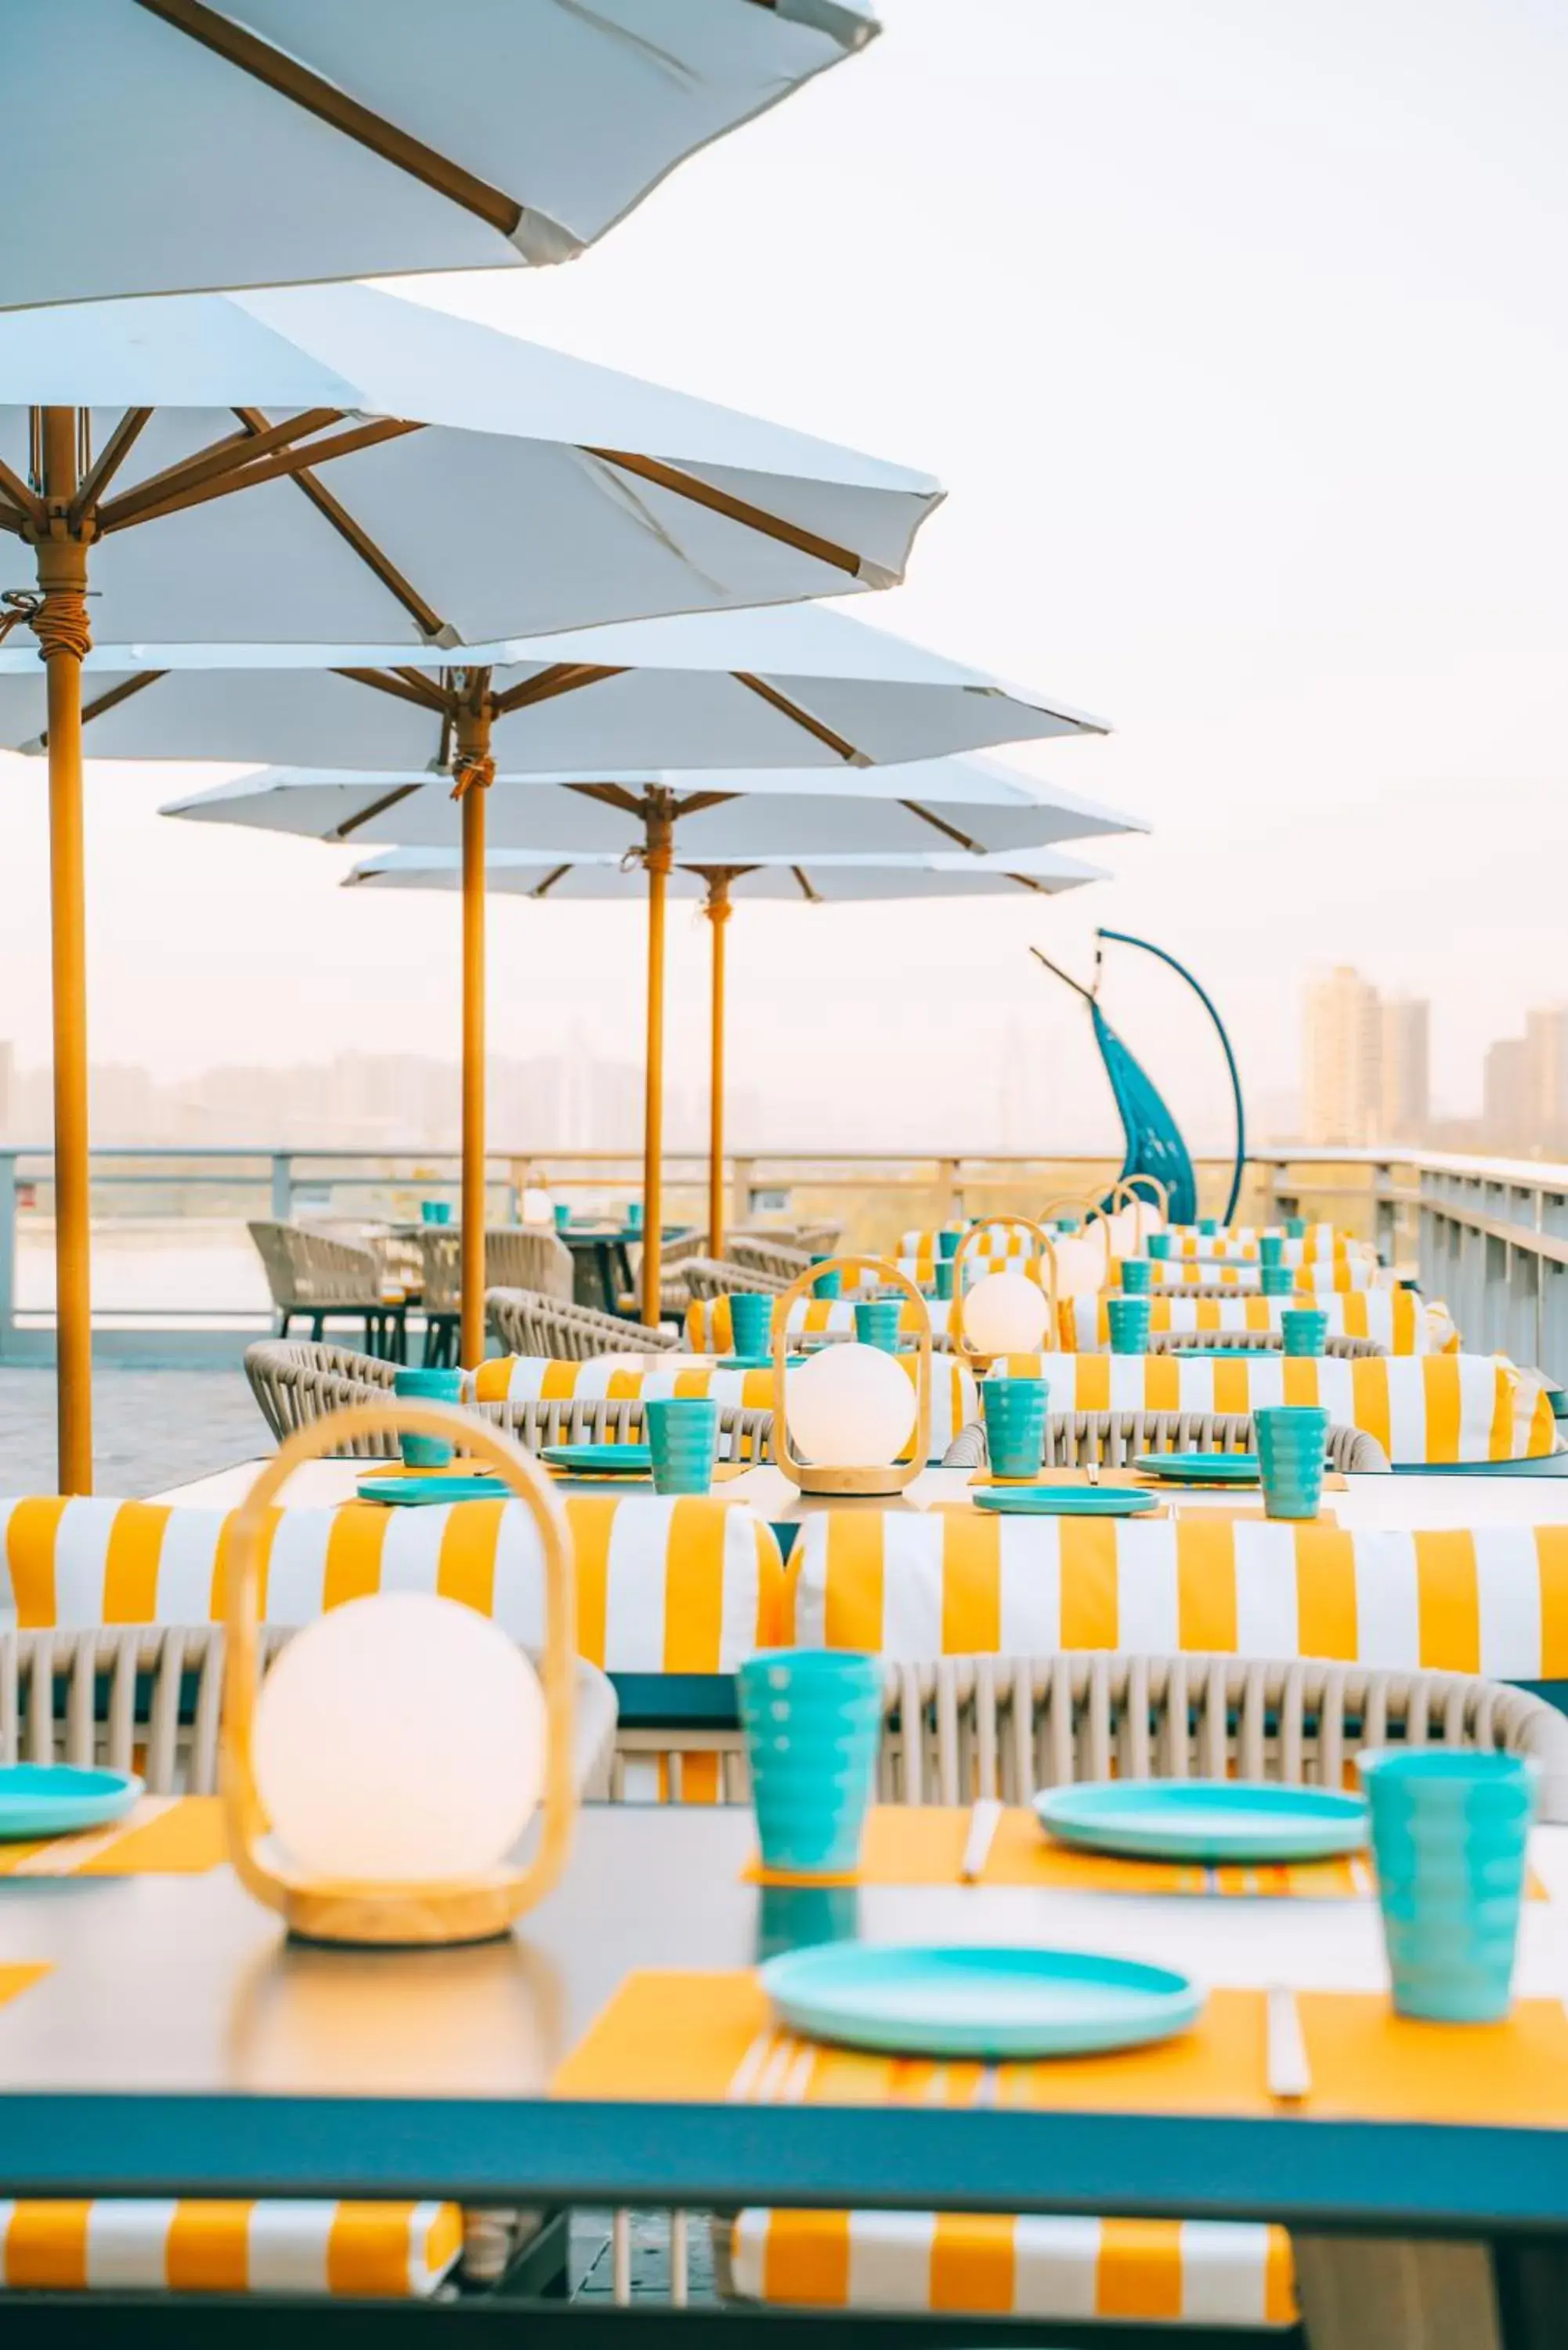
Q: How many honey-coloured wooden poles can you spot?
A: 4